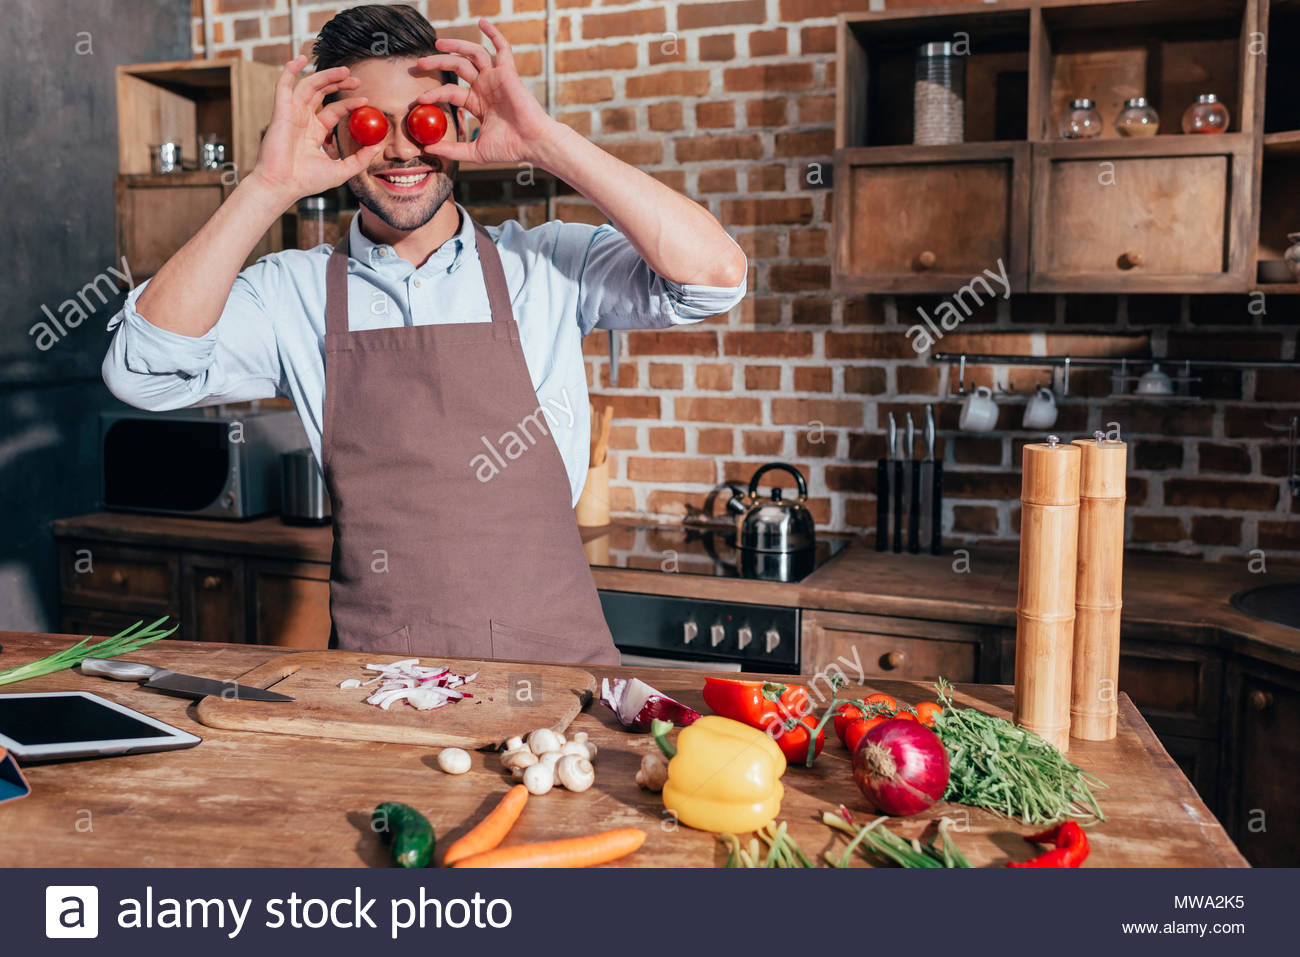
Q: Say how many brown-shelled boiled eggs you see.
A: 0